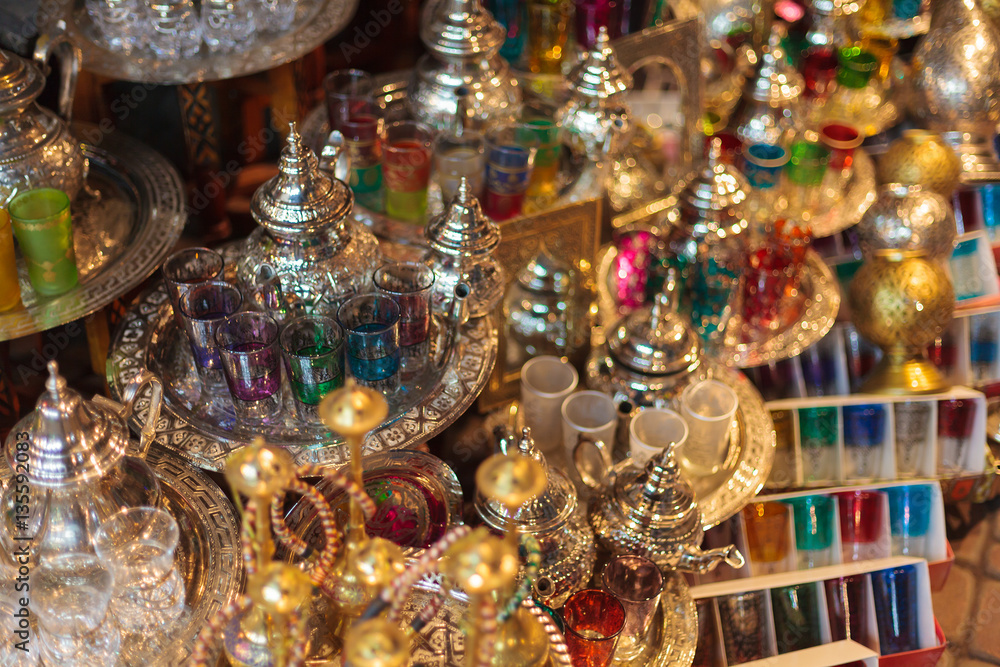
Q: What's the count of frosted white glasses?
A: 4